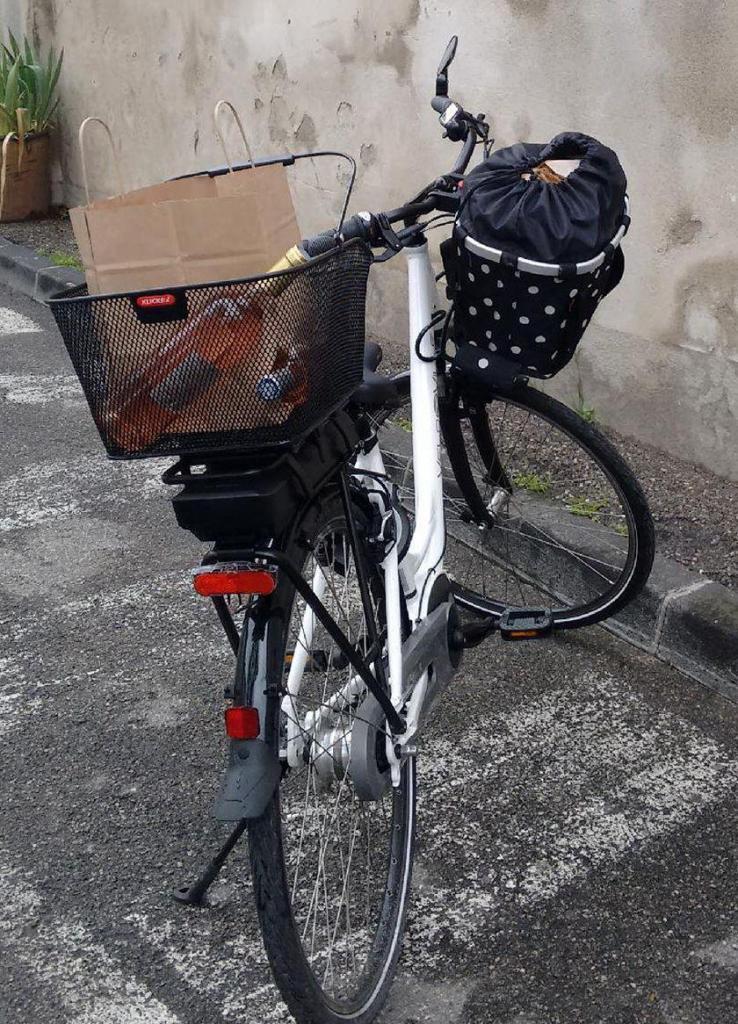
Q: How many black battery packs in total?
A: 1